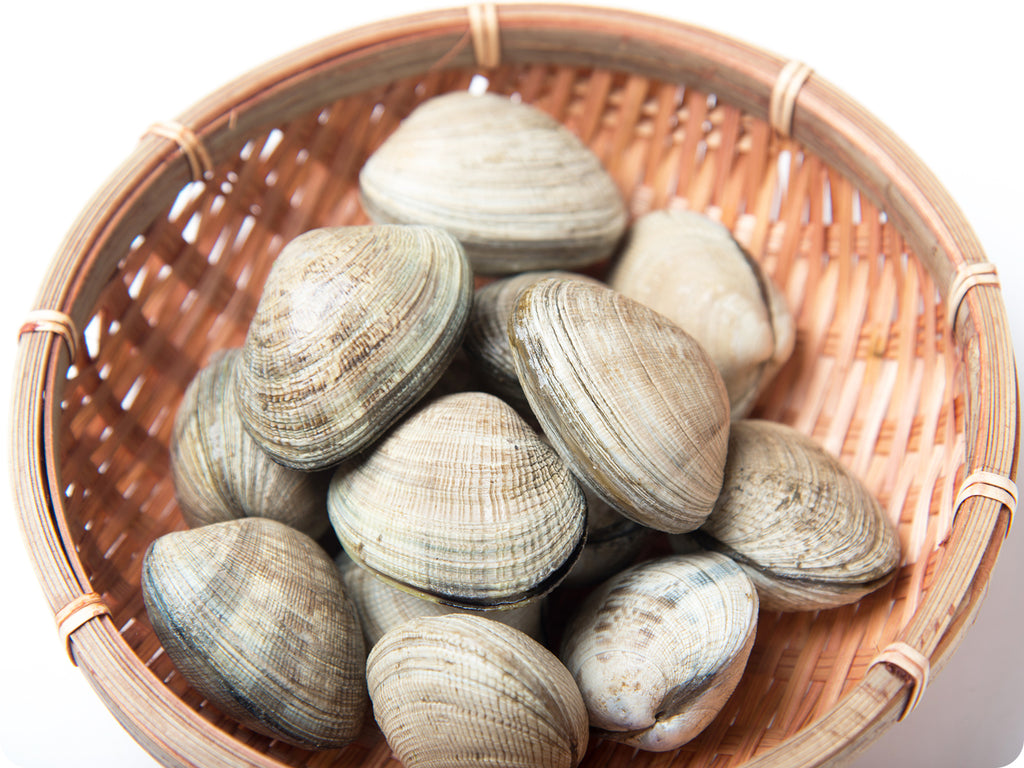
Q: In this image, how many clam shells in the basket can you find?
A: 13